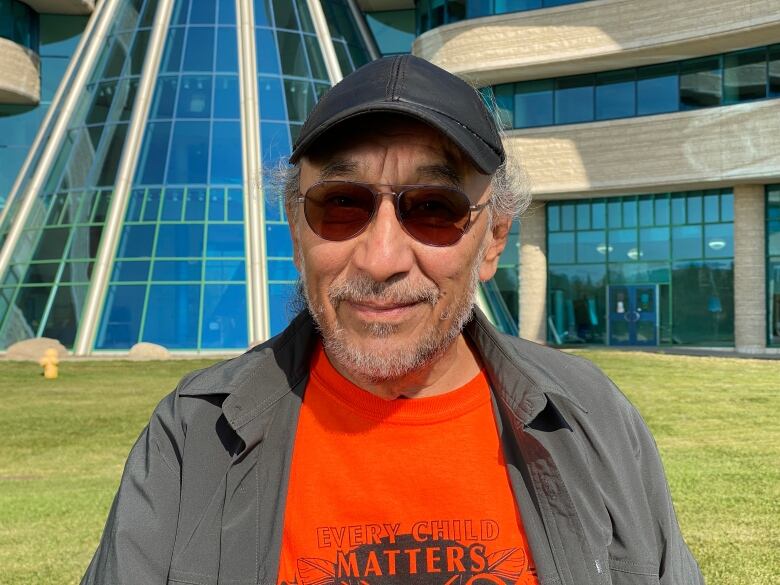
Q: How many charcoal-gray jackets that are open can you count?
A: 1